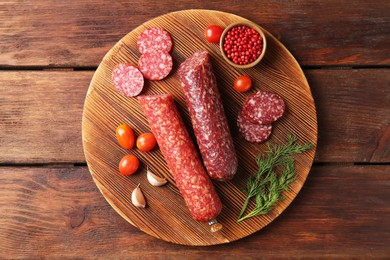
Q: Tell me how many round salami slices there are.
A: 5